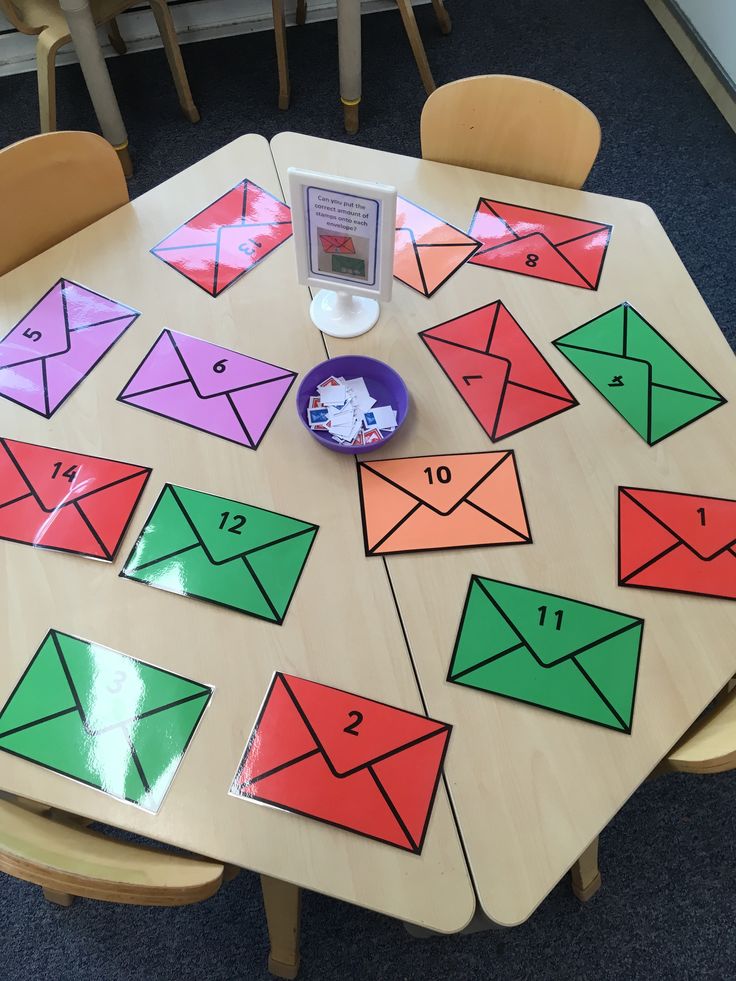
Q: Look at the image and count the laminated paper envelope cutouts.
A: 14